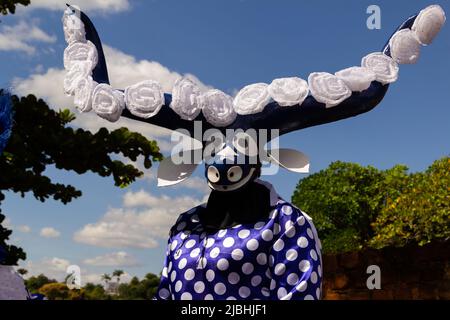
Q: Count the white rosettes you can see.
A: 15